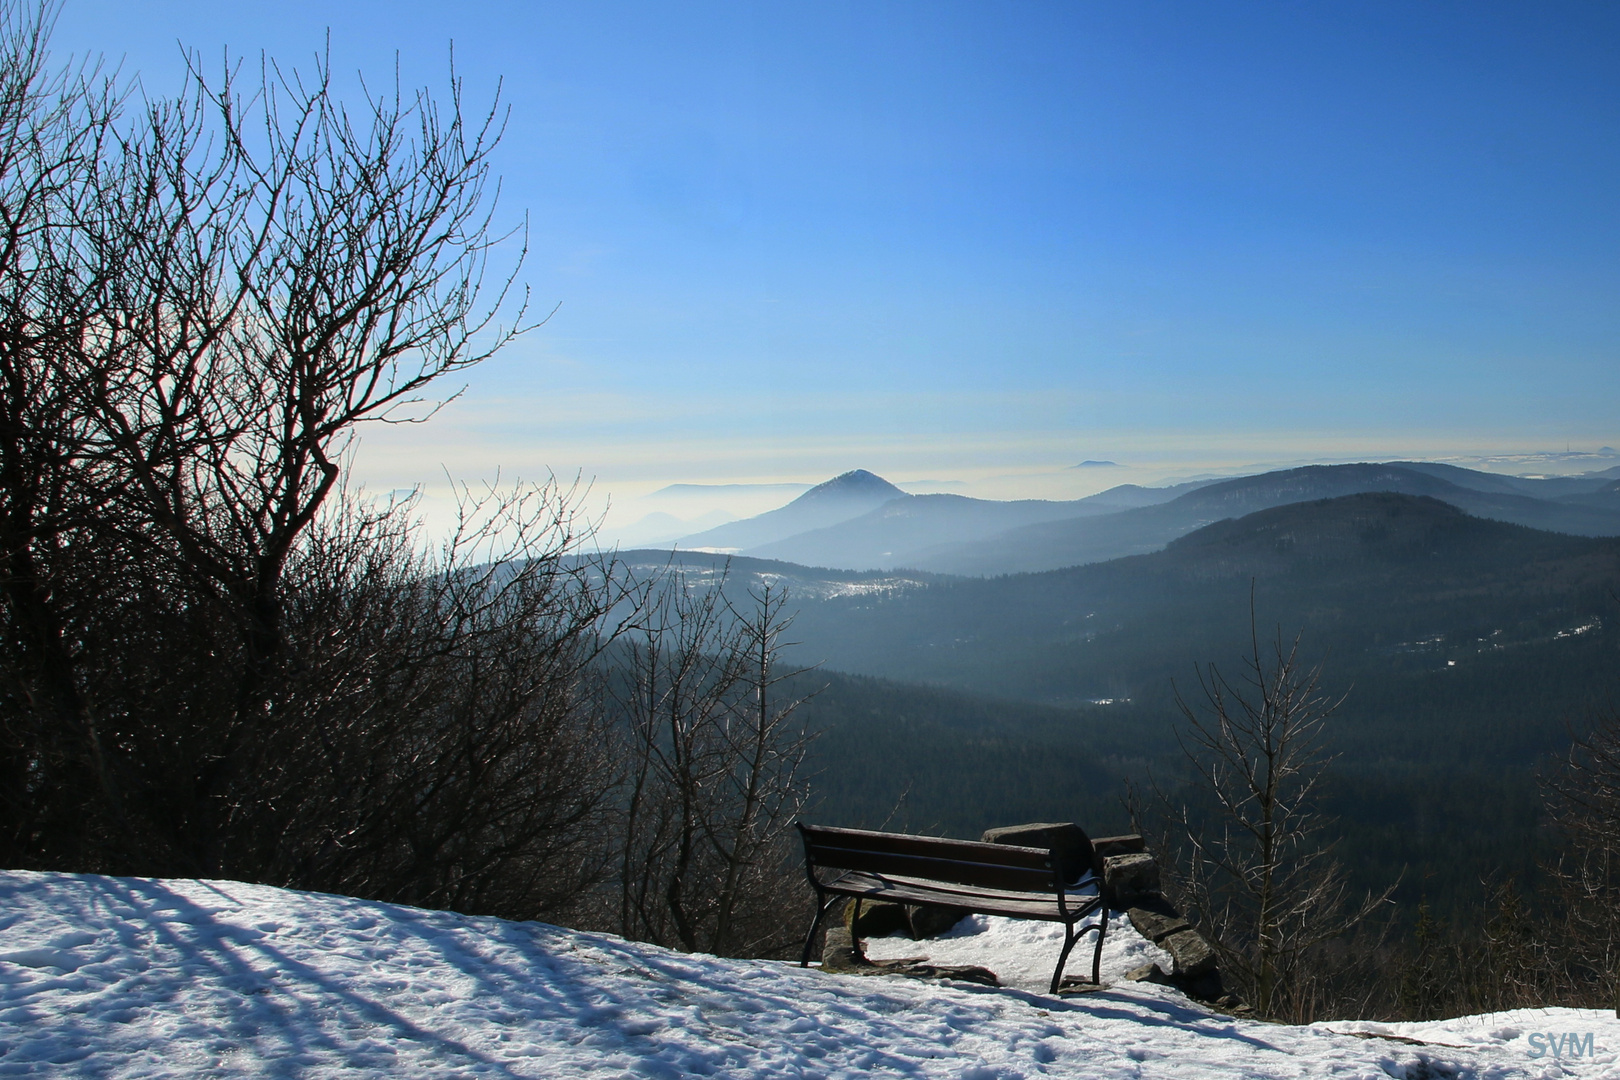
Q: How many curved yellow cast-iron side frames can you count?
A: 0